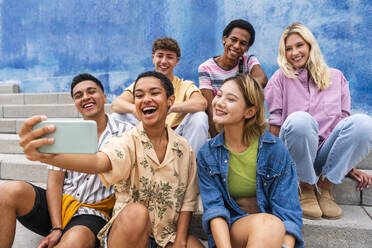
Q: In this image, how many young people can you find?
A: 6